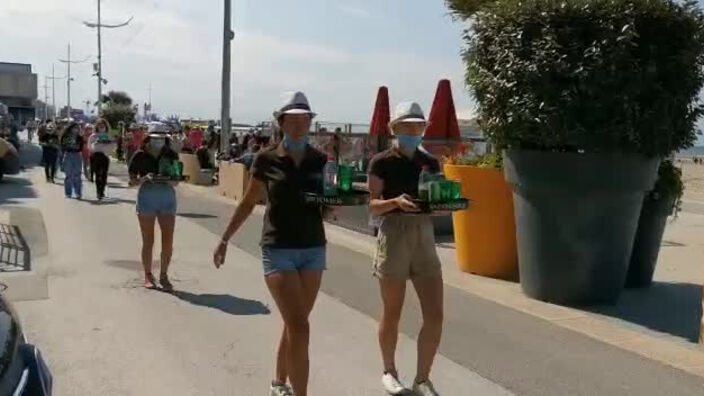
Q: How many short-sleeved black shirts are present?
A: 3